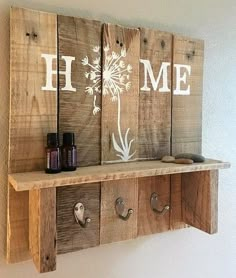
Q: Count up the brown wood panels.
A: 5